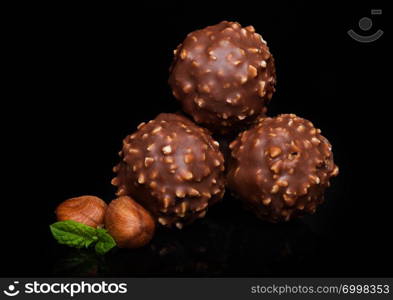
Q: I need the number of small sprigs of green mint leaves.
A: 1